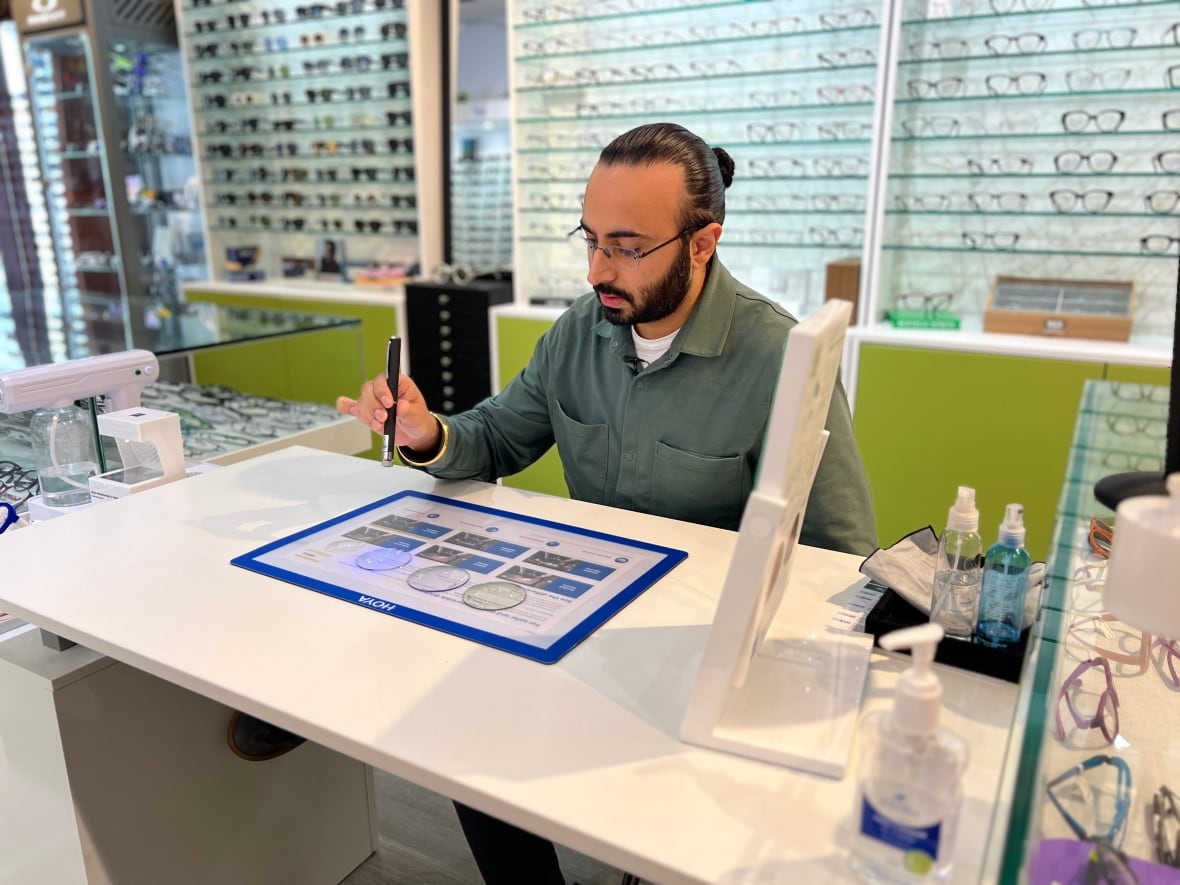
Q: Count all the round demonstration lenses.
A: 3